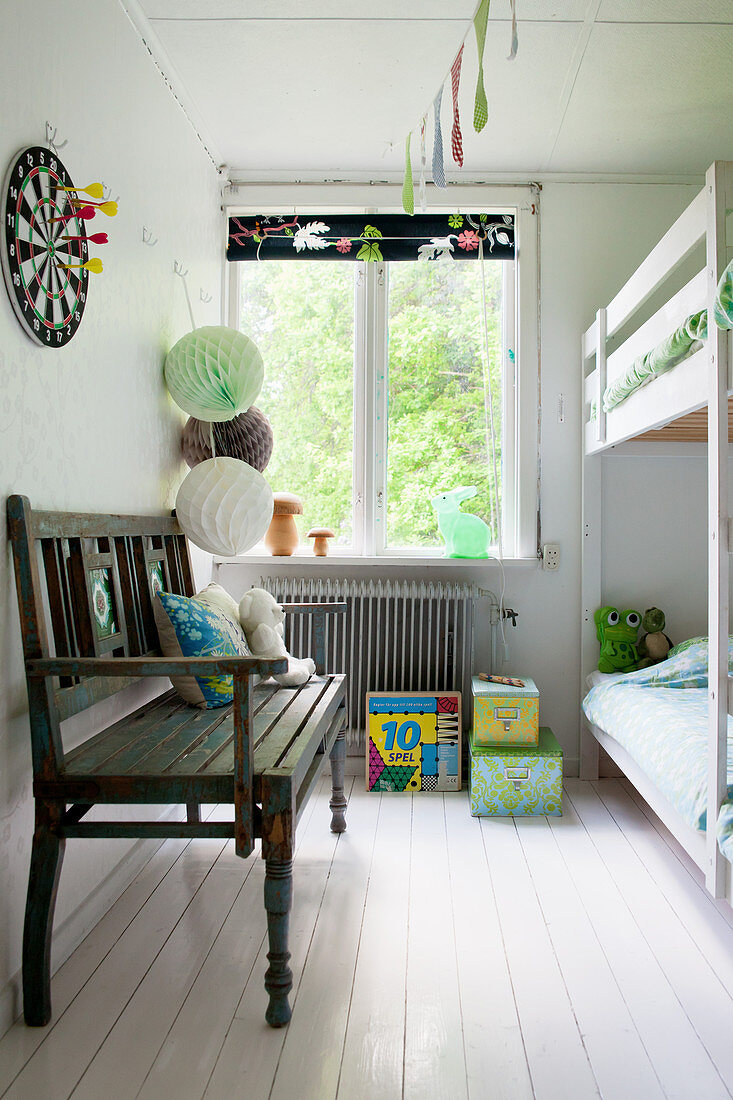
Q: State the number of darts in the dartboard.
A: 6